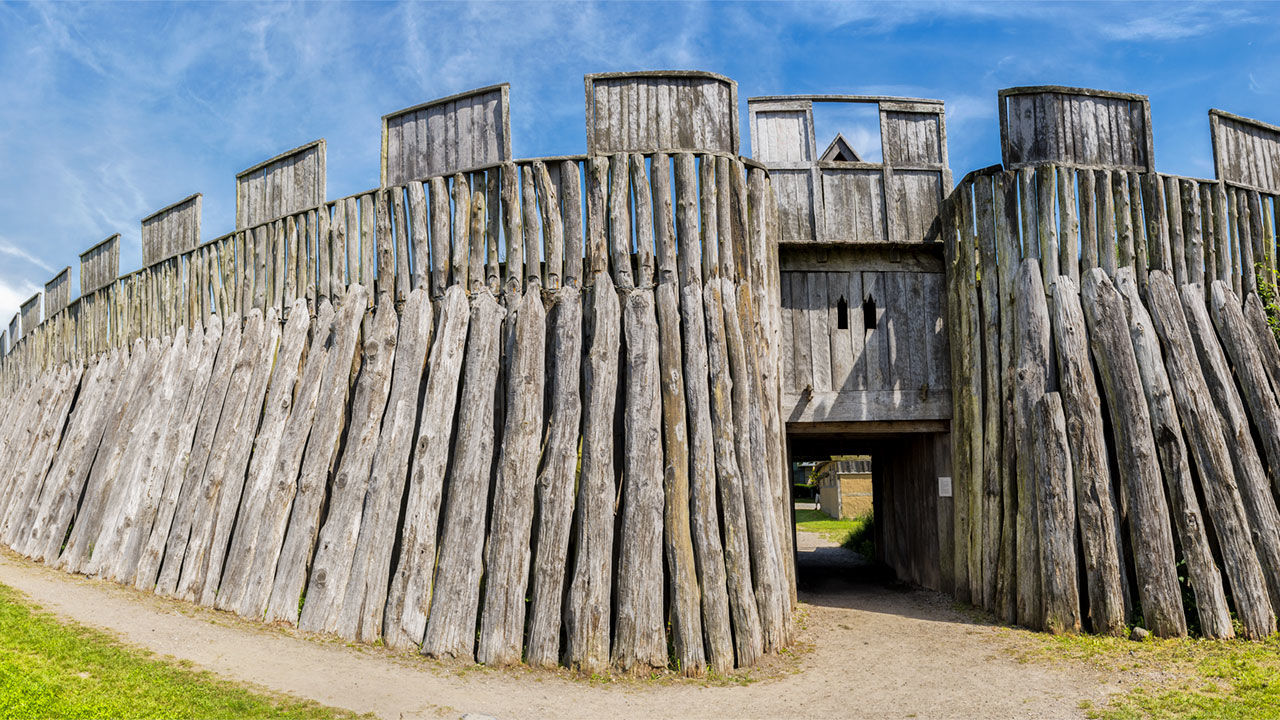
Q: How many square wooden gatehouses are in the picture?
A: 1